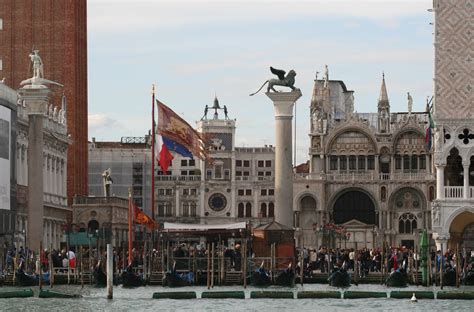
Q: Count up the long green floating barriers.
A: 9